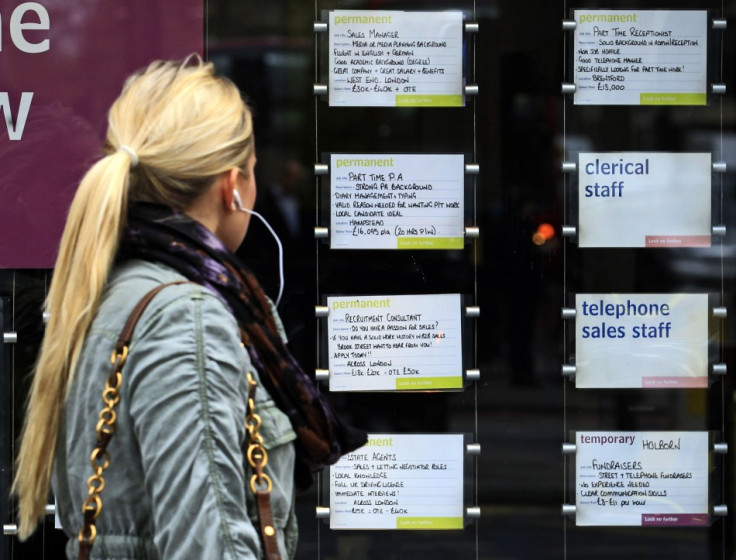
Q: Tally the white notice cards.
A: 8